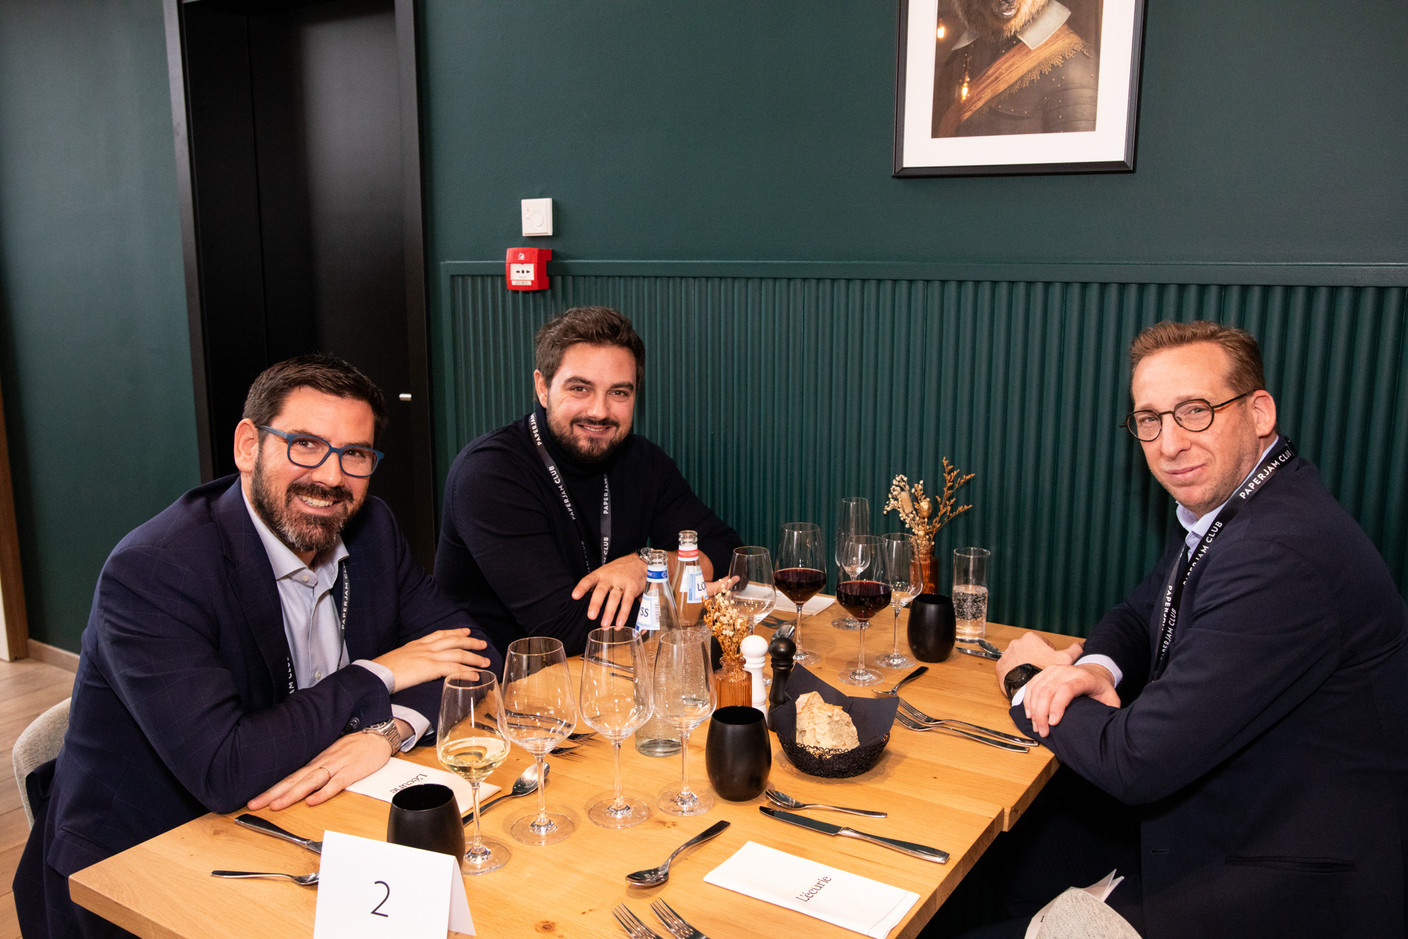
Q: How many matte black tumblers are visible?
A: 3